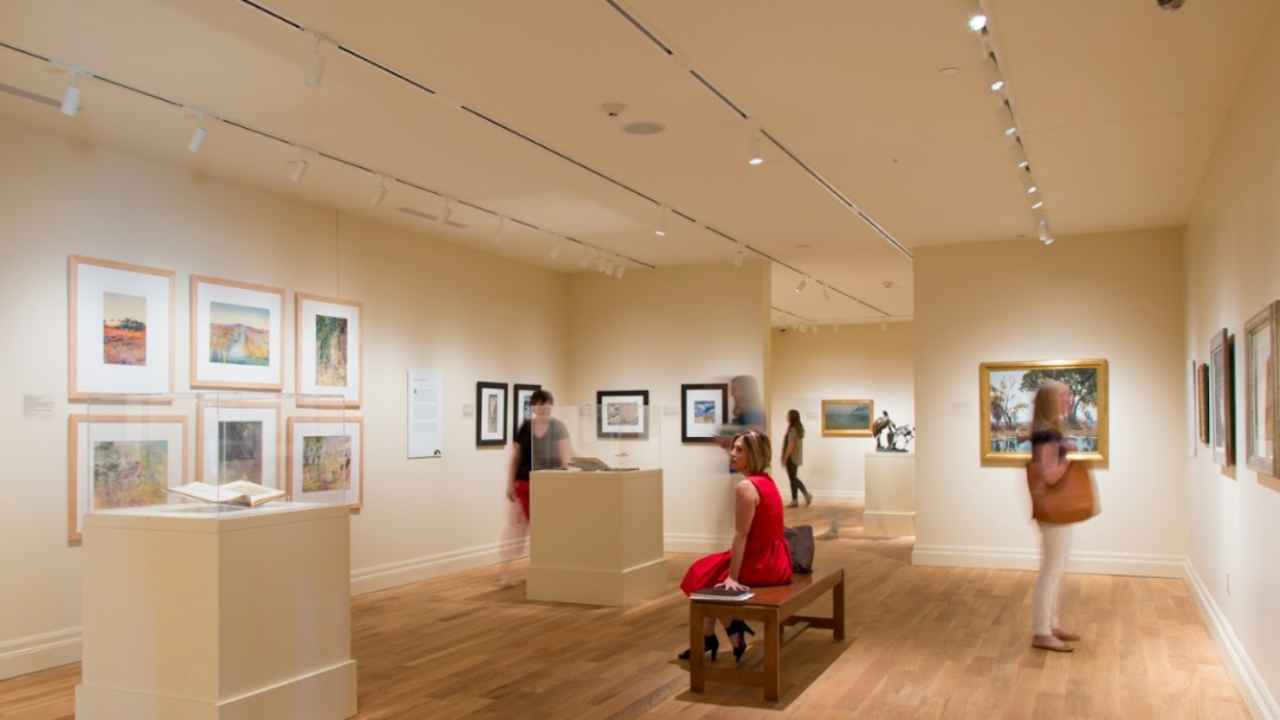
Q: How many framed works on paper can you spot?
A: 10